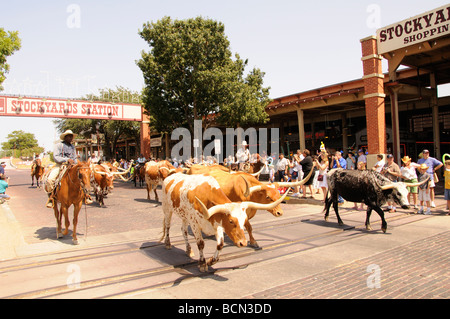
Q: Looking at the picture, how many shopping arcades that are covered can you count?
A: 1